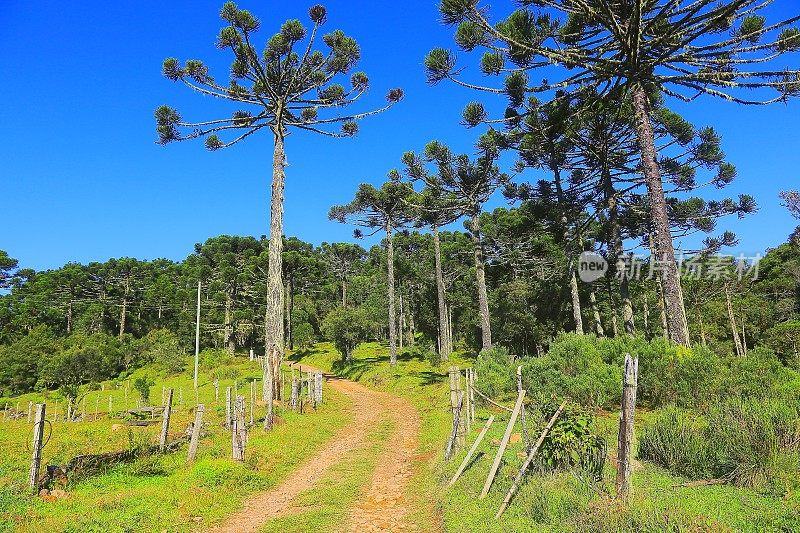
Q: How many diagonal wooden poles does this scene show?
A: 3